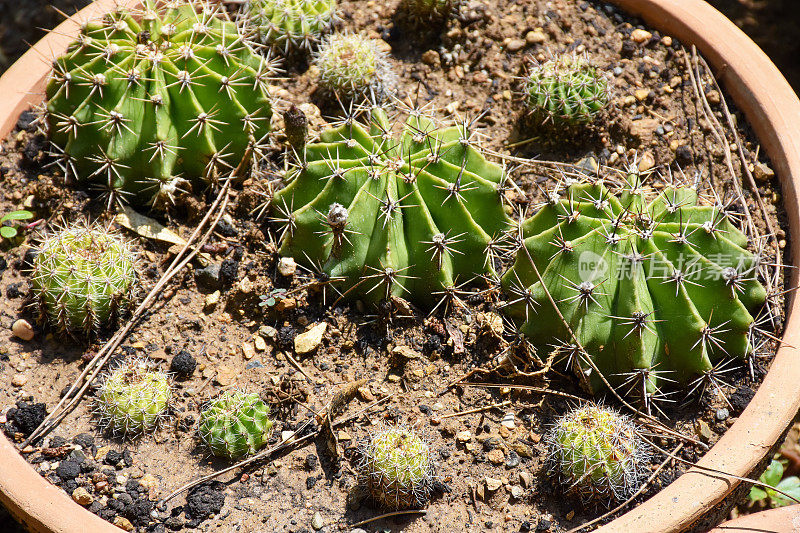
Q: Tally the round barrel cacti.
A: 12